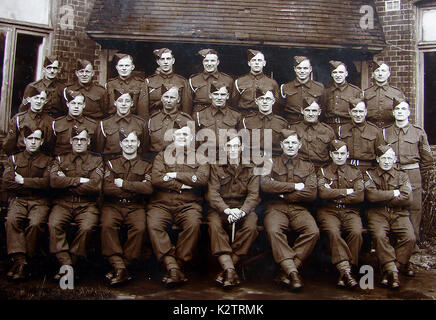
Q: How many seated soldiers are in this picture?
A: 8